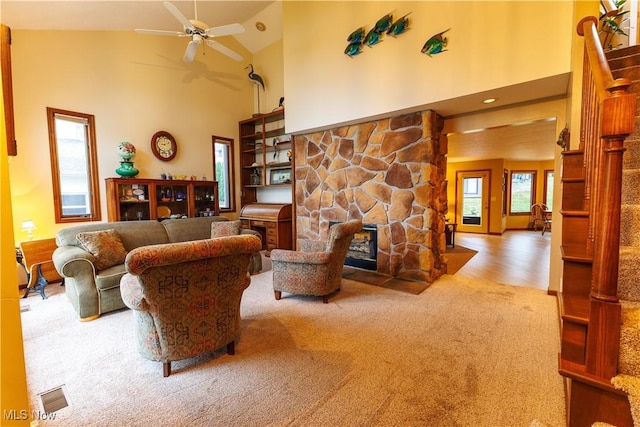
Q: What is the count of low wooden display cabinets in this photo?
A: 1